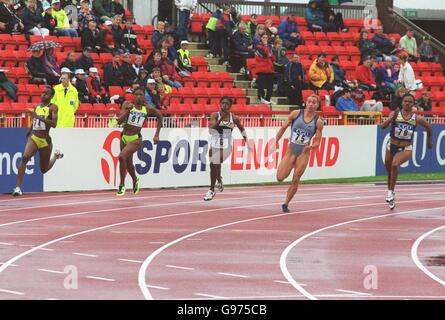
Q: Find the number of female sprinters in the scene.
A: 5